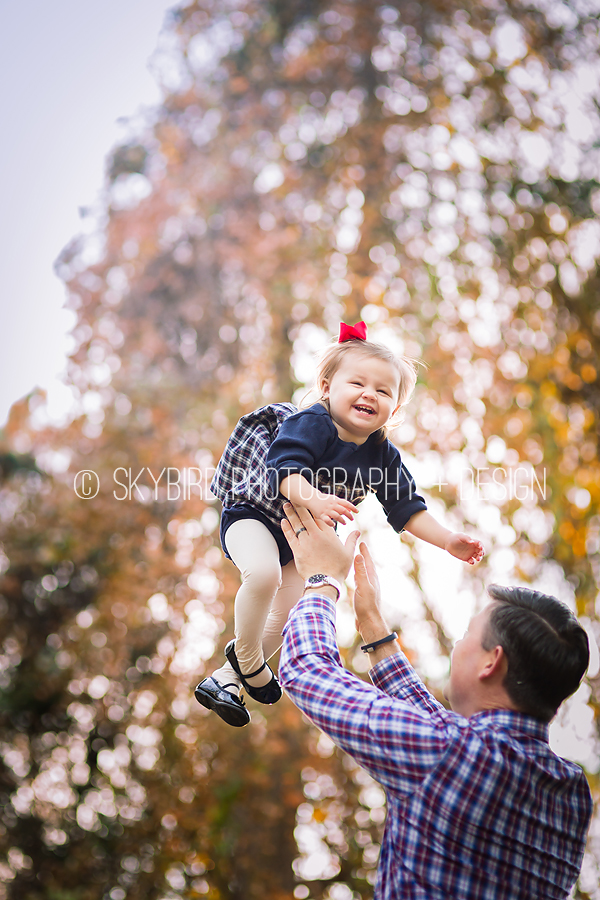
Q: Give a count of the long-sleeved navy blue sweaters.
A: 1